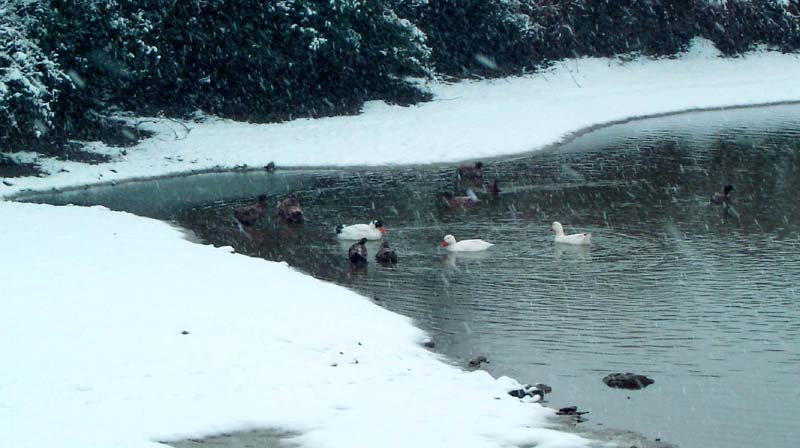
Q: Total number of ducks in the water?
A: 11